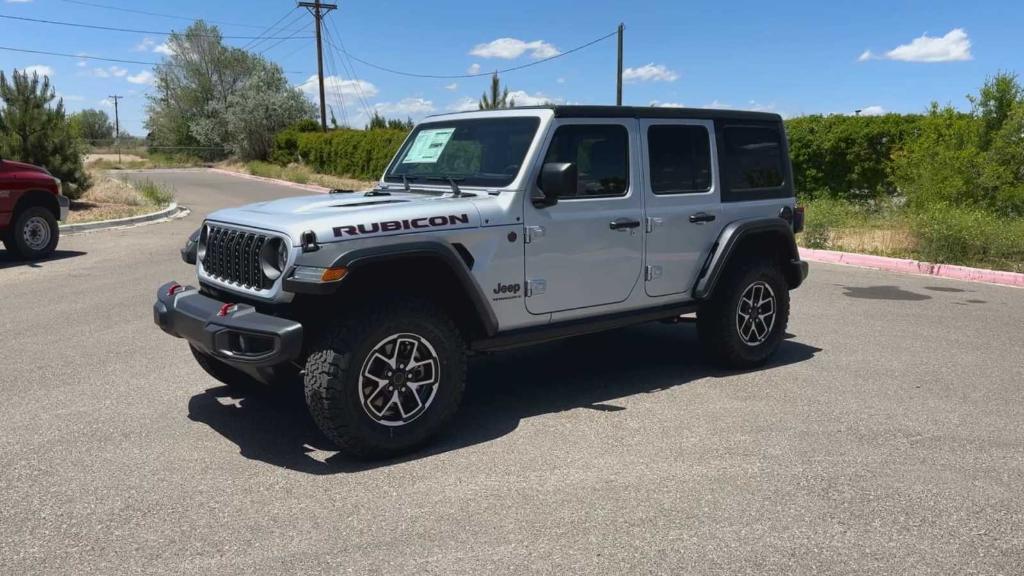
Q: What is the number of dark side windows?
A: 3